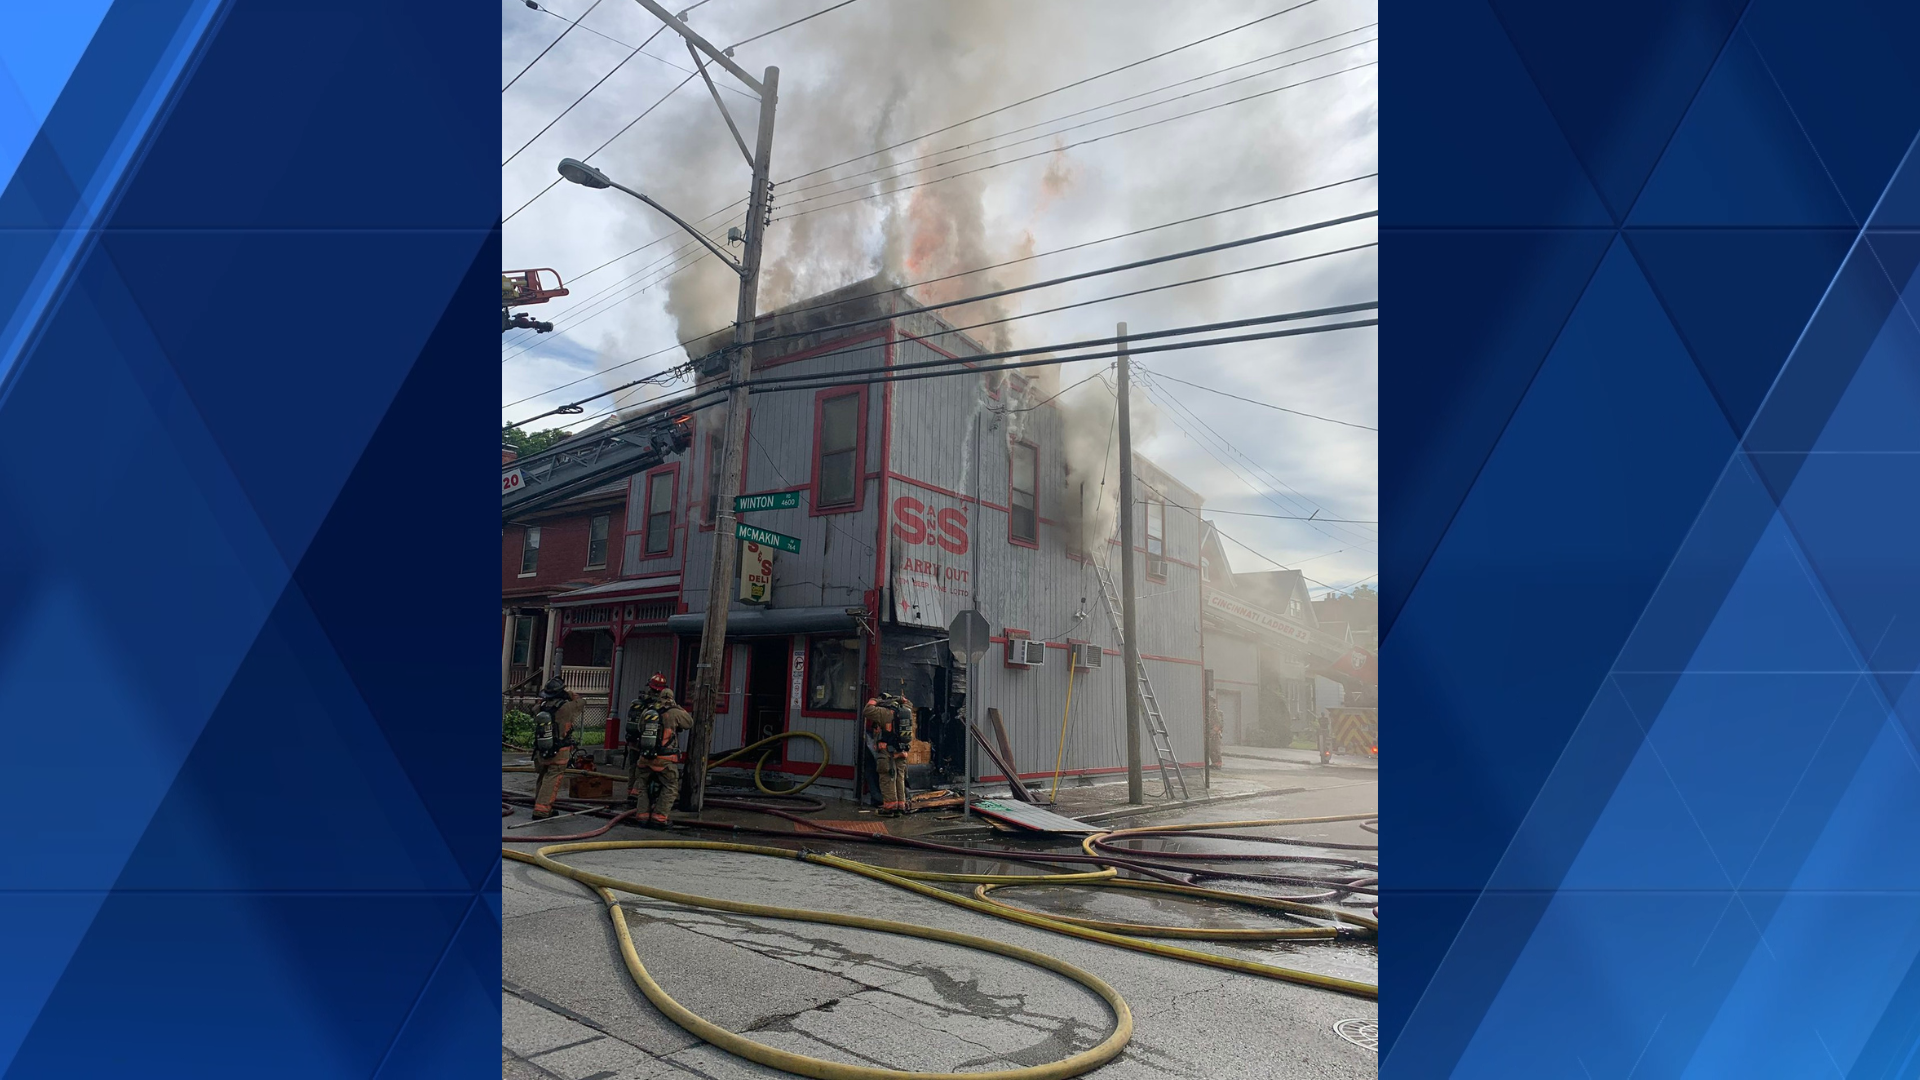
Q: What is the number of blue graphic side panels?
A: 2